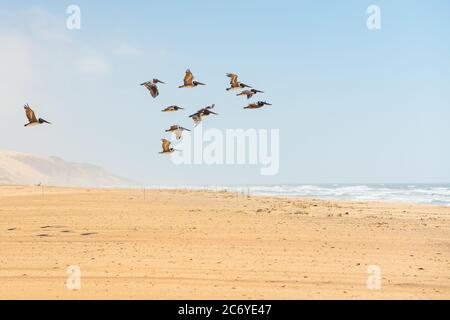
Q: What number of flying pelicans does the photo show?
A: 10